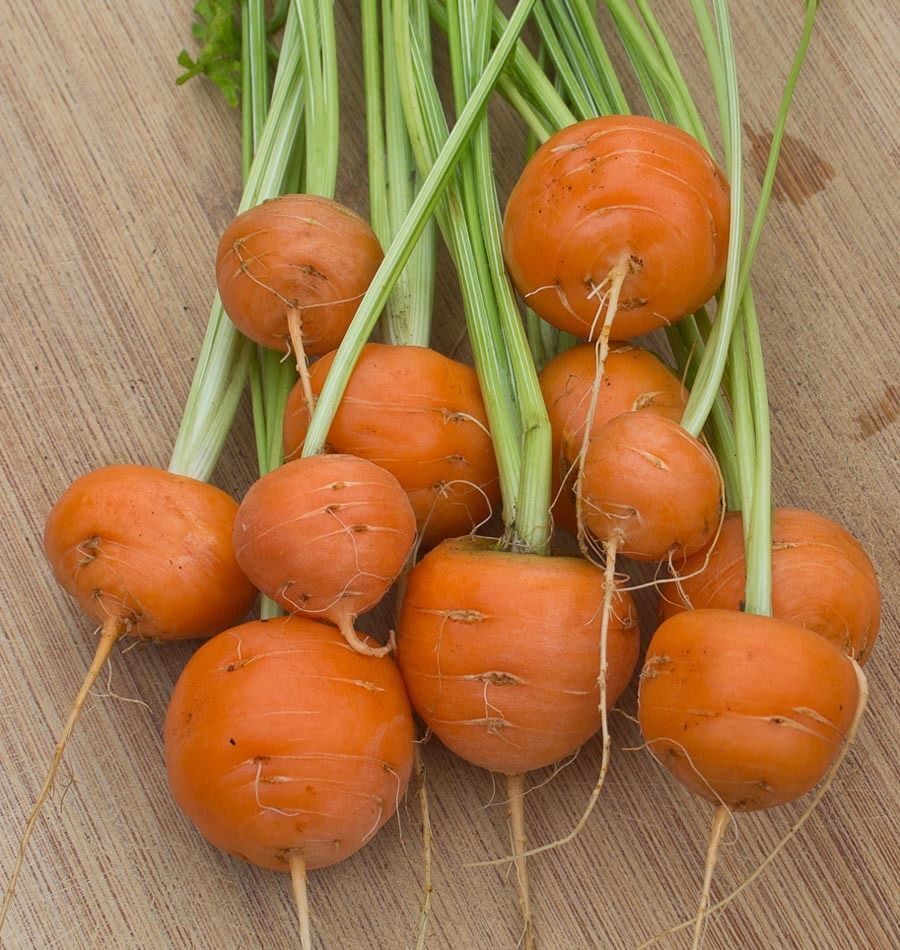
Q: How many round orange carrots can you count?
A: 11